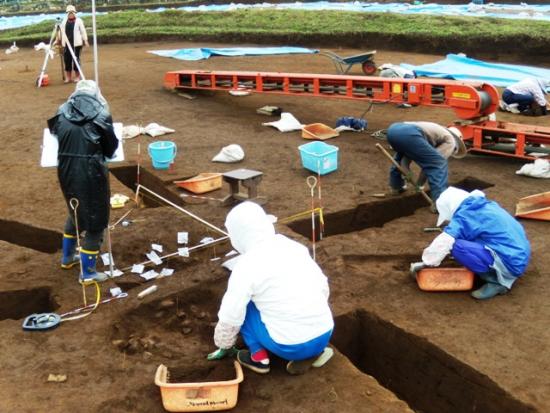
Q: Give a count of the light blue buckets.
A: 2